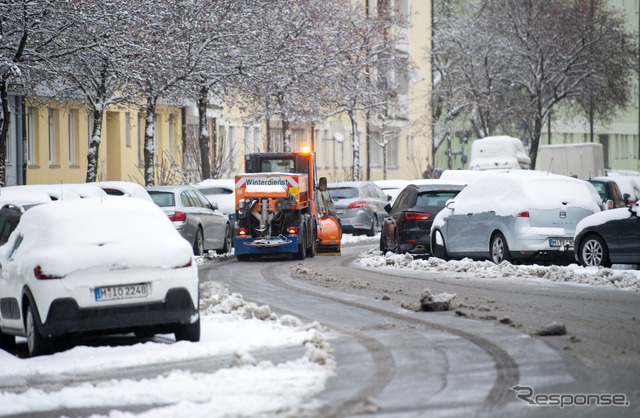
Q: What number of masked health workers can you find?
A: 0